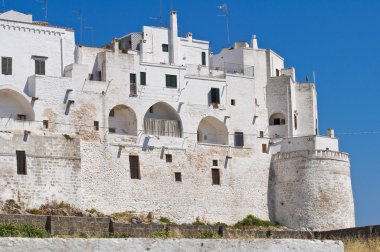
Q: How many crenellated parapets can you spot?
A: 1